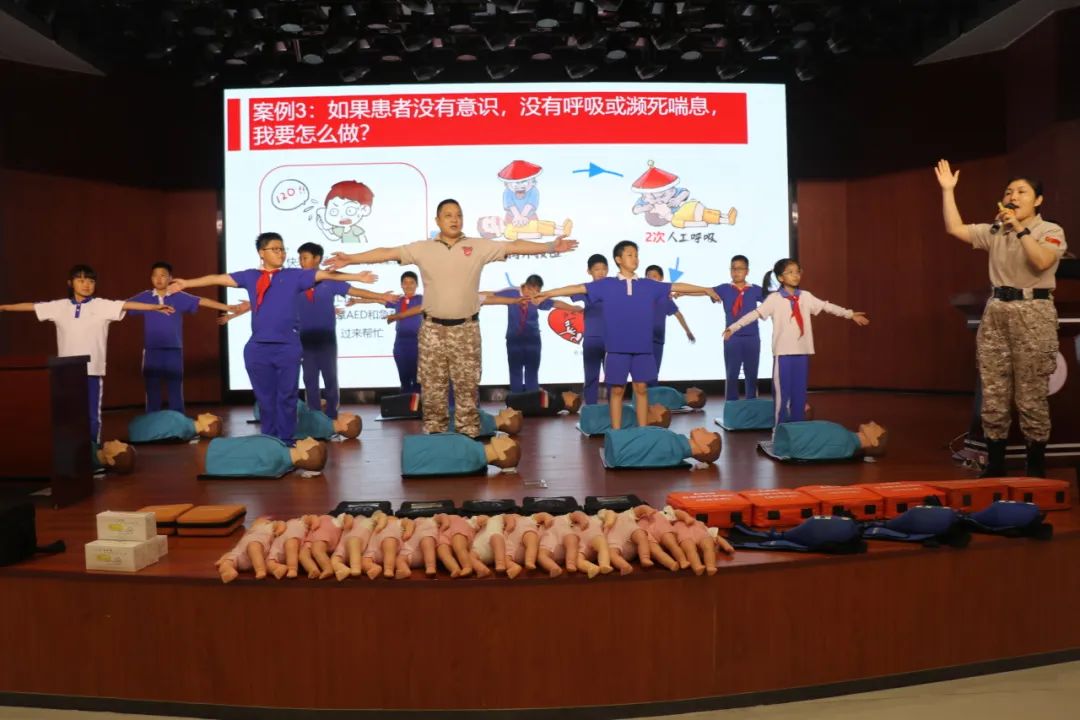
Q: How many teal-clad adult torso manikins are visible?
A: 12